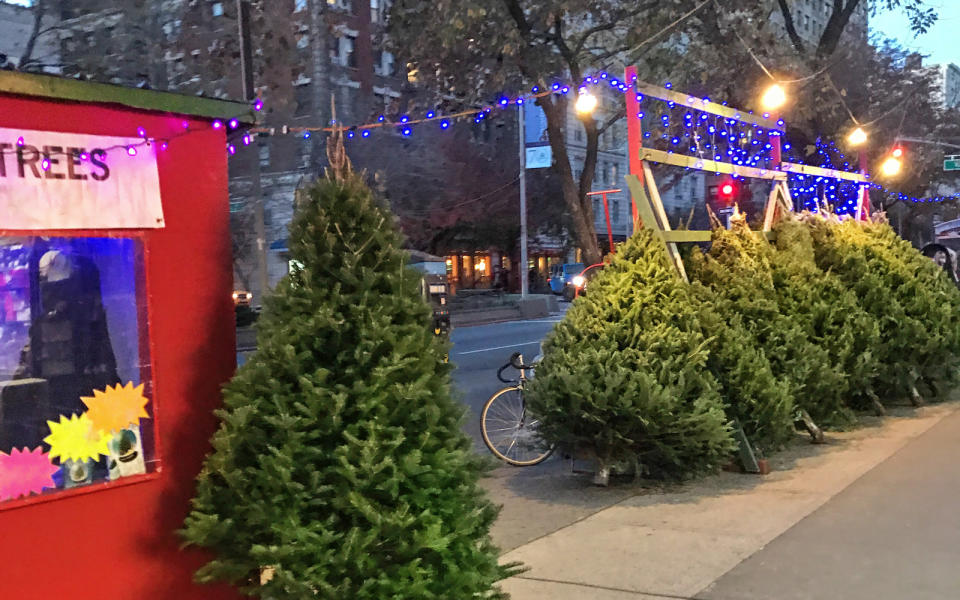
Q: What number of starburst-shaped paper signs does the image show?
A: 3